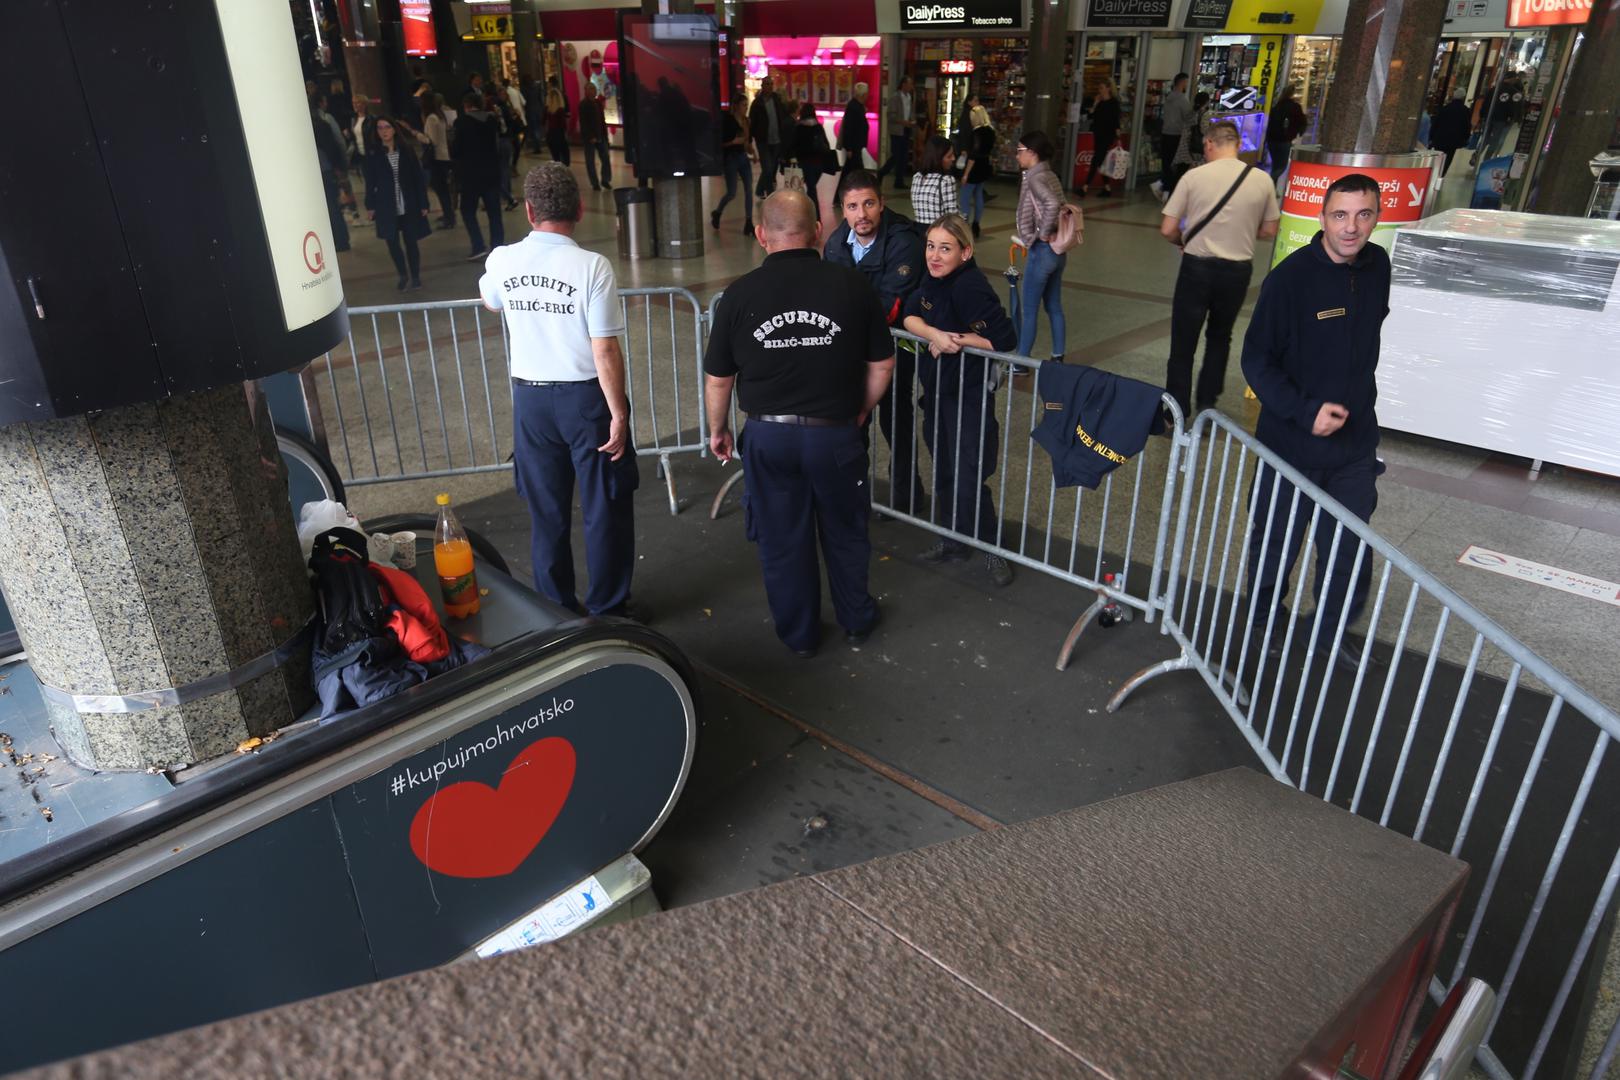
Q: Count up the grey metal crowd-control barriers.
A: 3